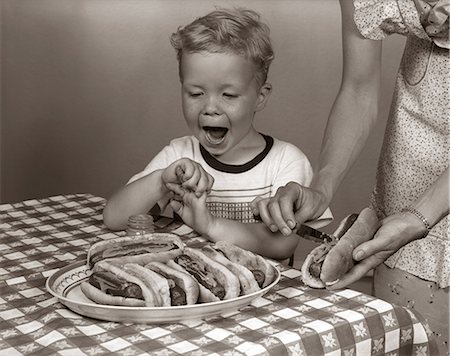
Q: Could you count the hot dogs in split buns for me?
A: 6